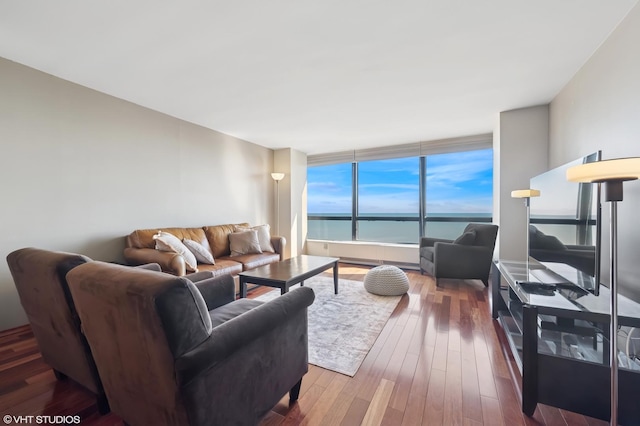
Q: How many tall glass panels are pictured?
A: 3